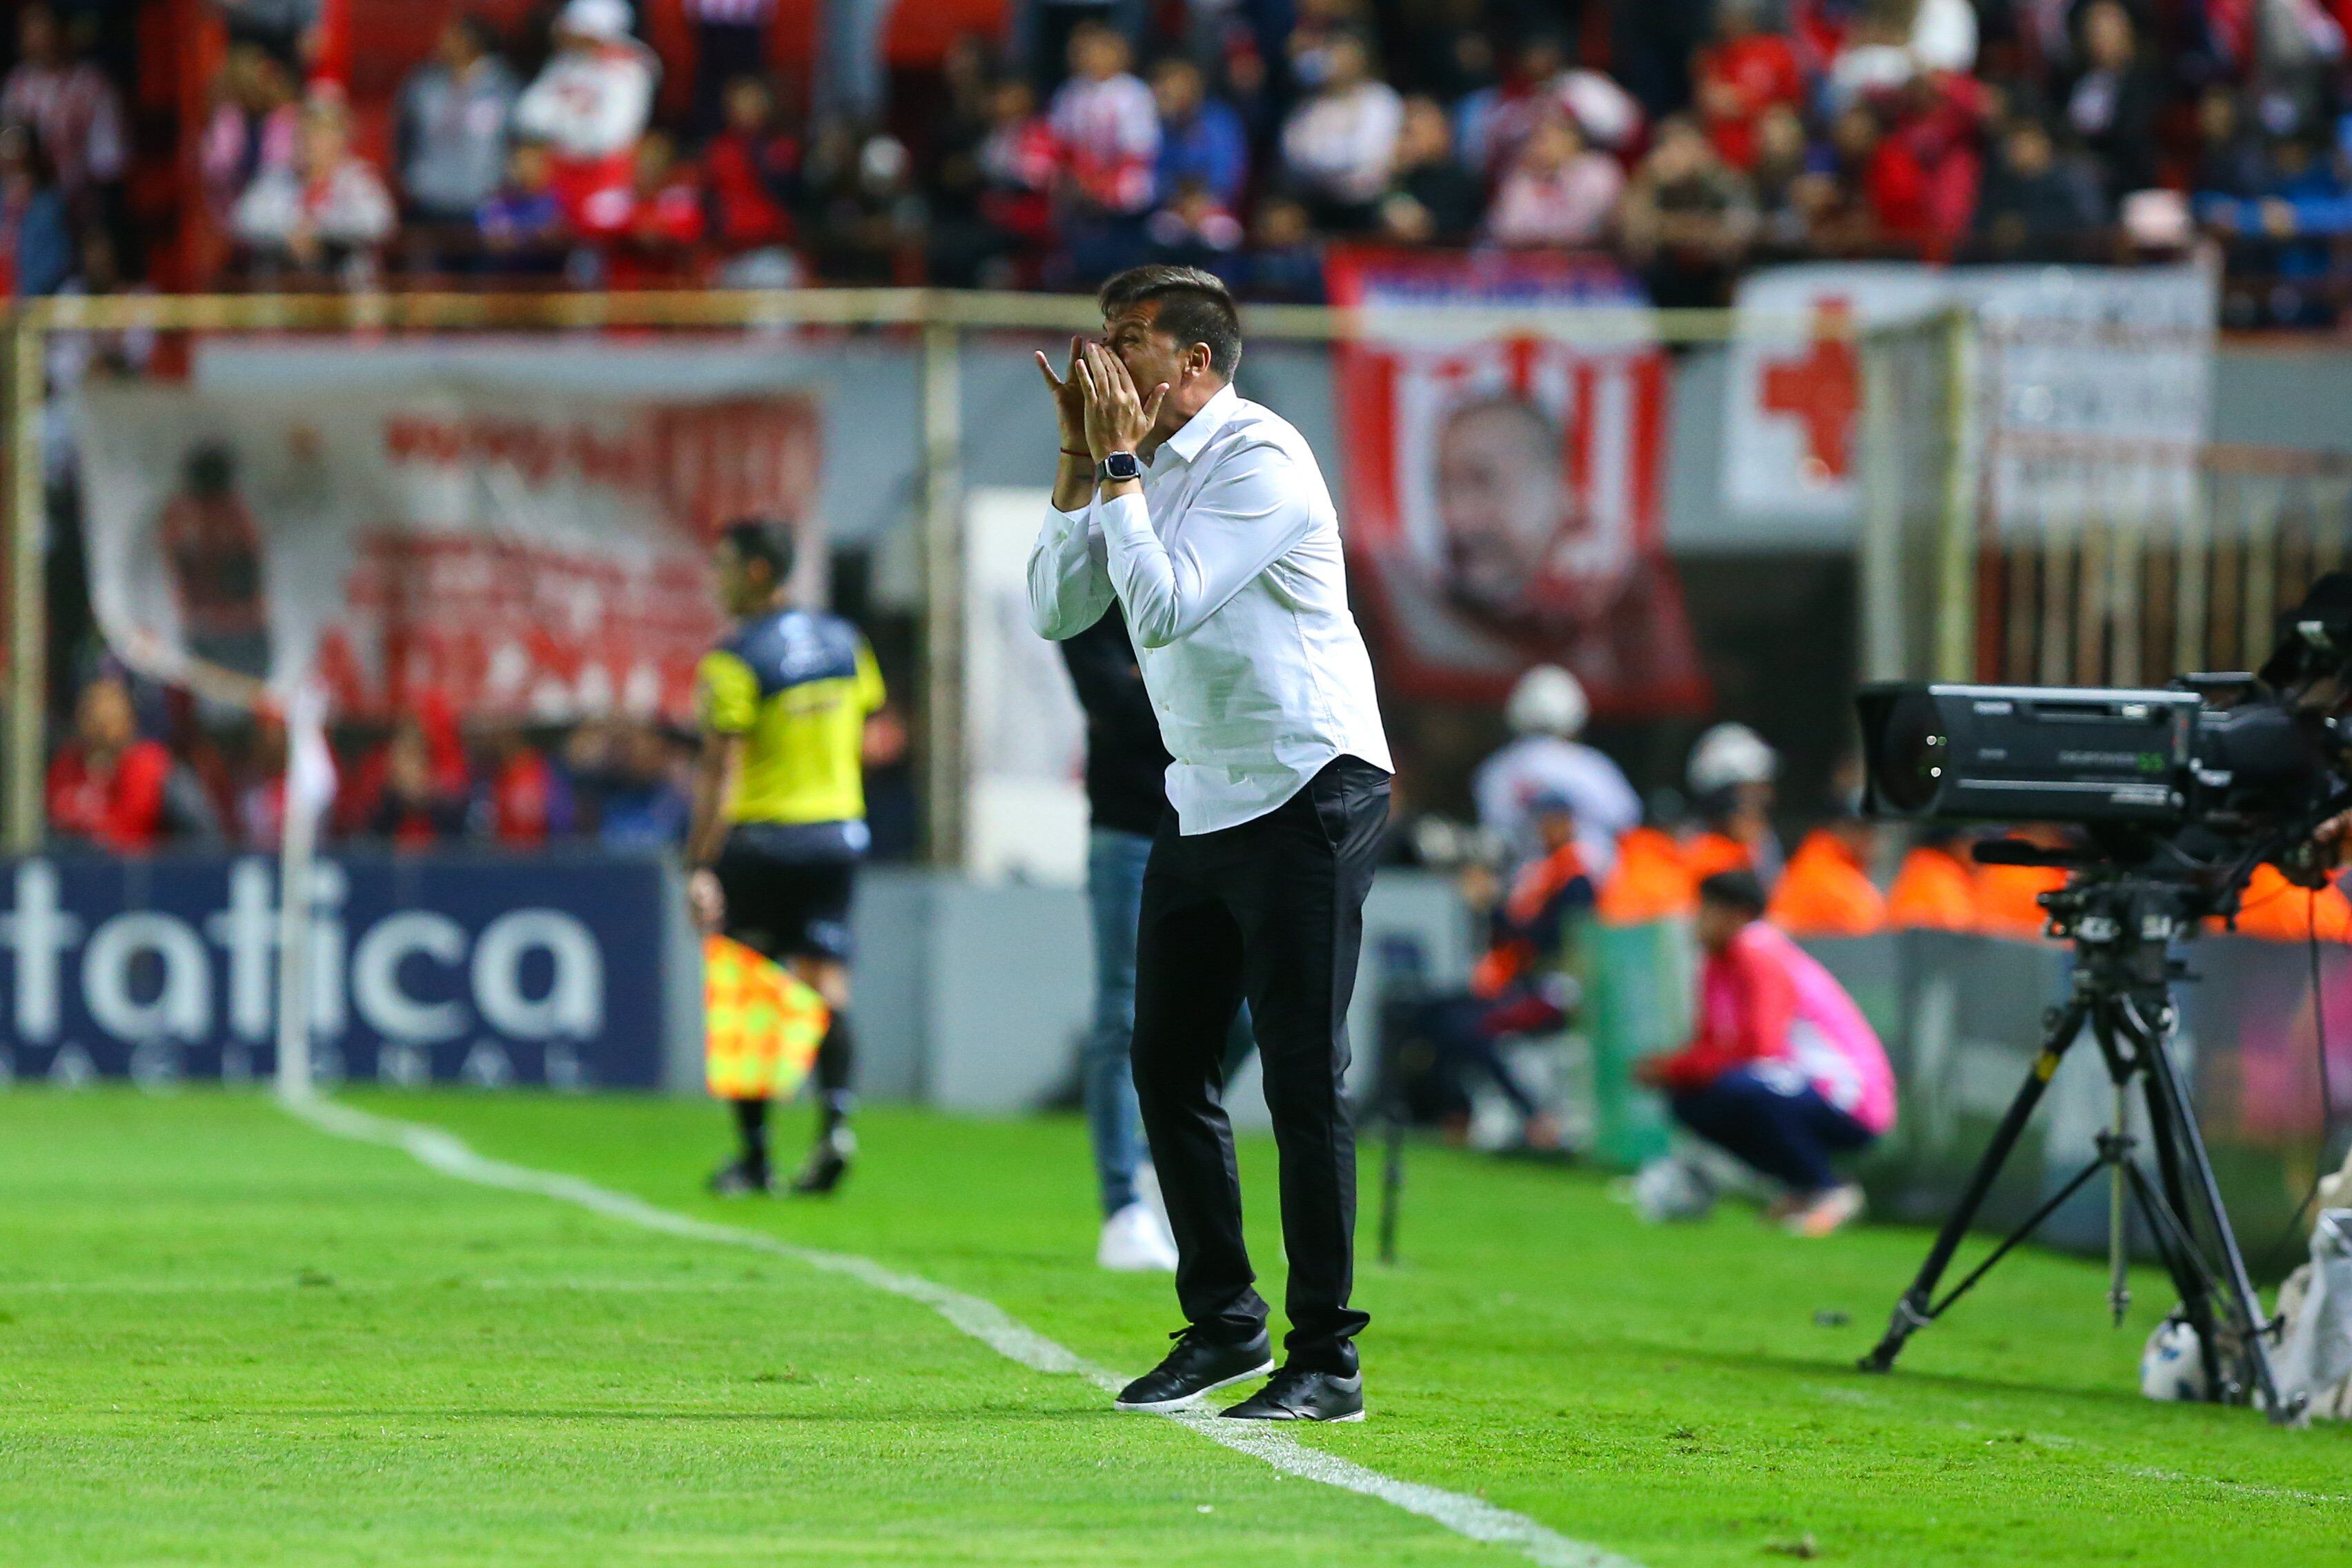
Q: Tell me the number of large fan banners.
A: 3